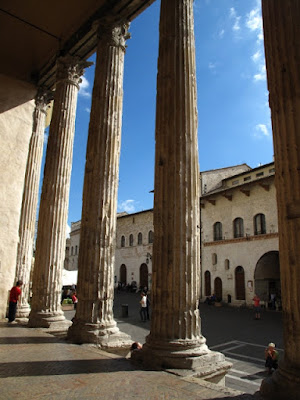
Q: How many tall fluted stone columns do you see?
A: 5